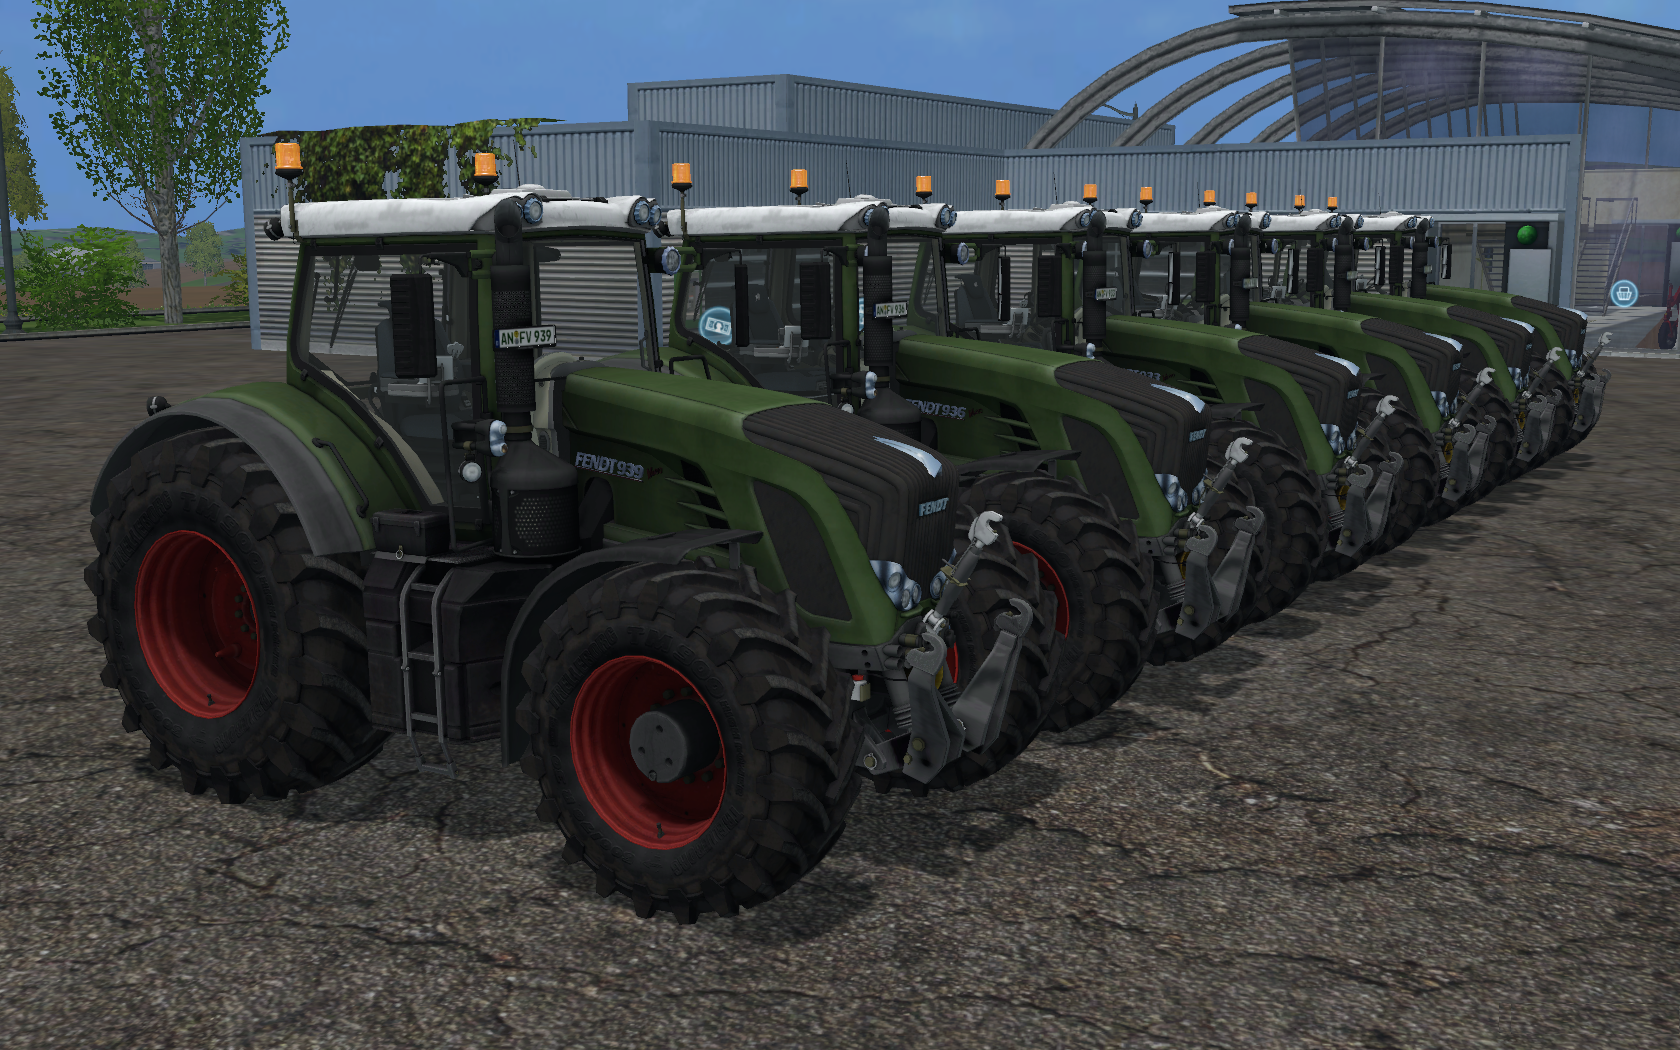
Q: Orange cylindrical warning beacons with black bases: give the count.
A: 12